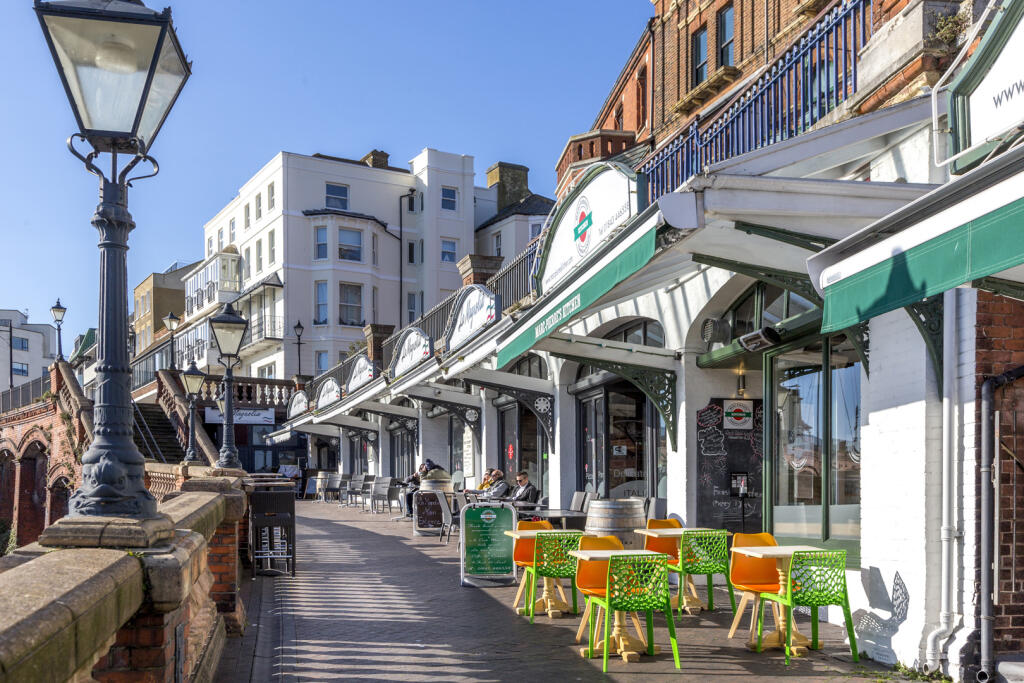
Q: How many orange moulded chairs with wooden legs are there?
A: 4